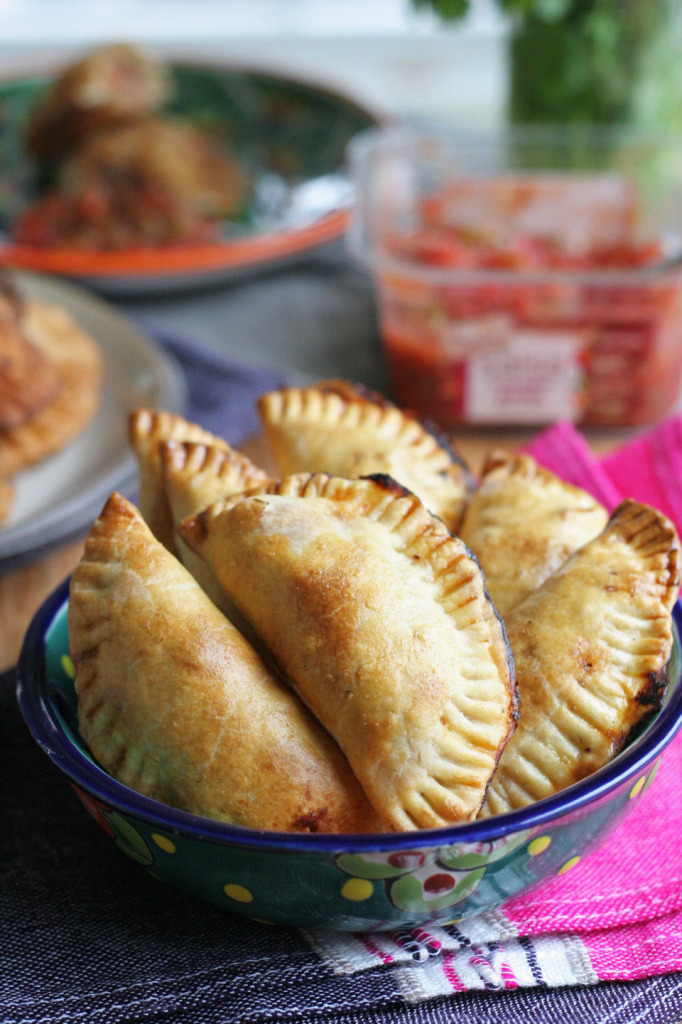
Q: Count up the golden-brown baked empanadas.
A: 7